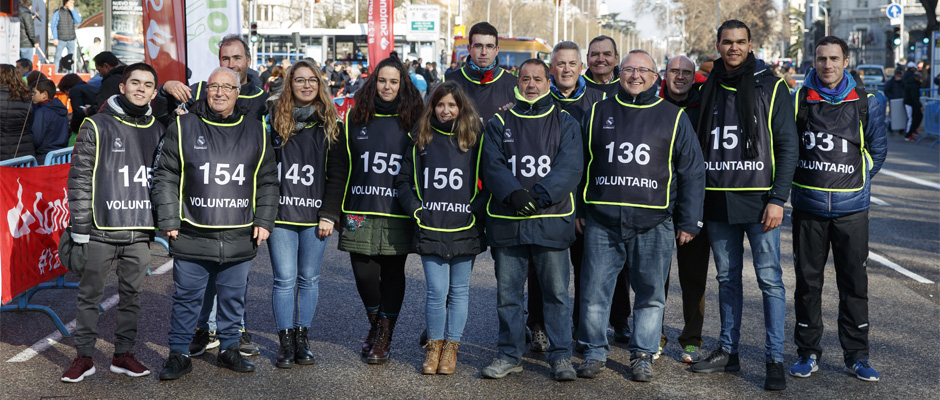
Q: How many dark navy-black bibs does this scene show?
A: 14